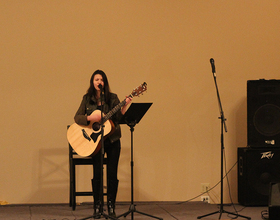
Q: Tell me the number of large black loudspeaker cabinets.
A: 2